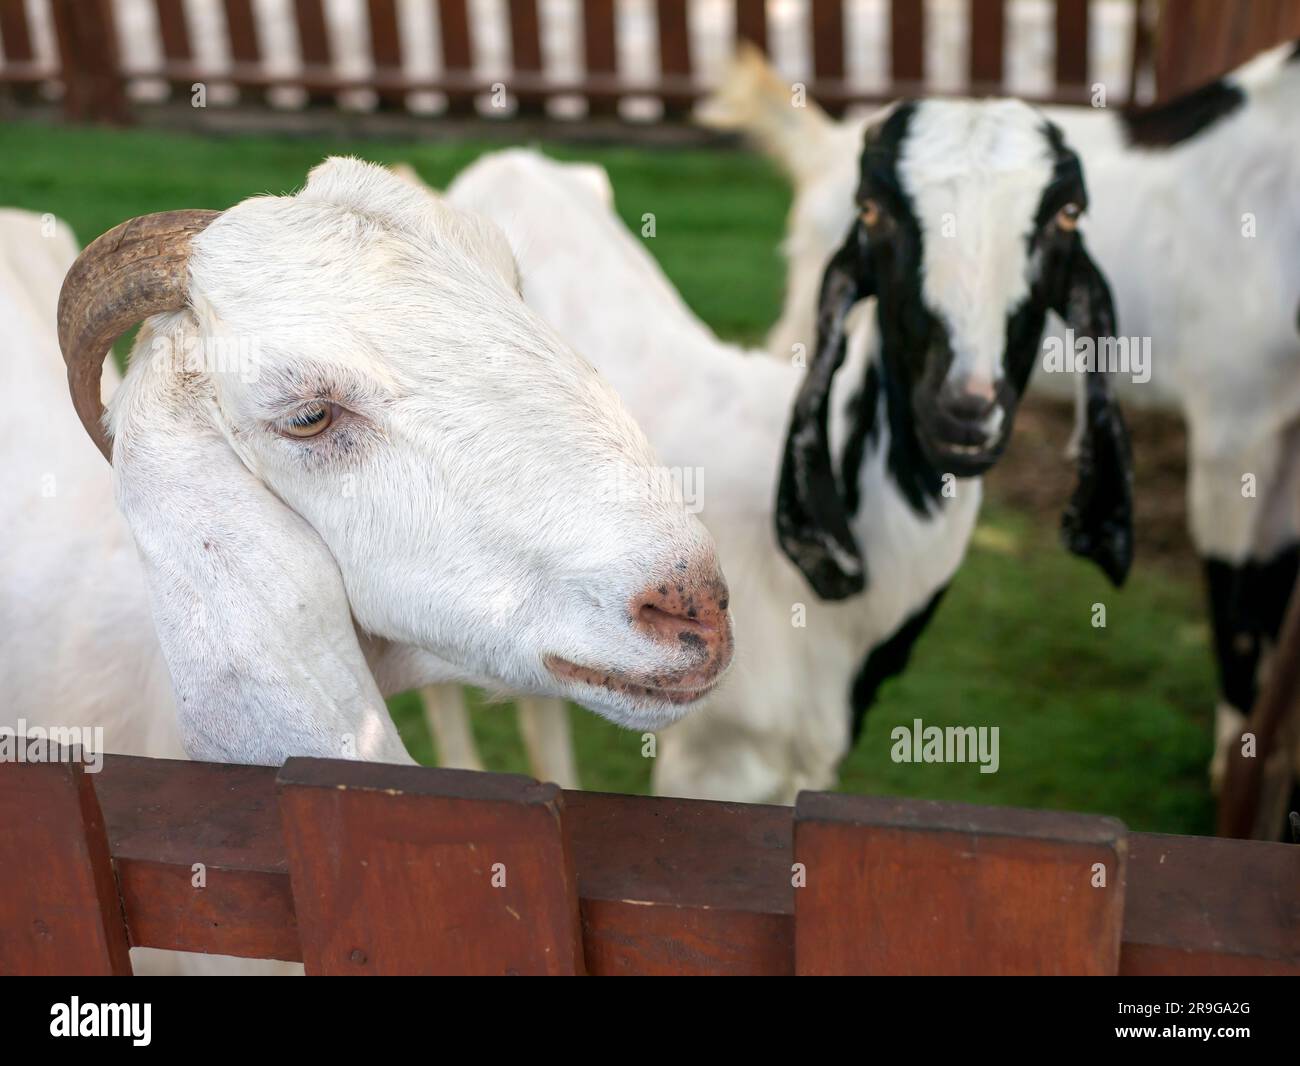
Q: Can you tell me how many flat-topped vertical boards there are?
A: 3